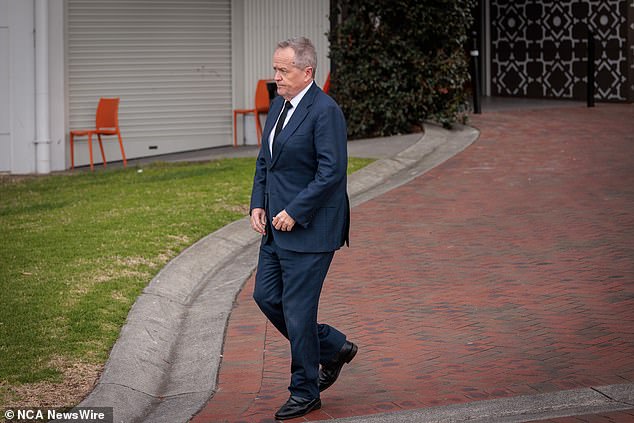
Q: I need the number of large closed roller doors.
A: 1